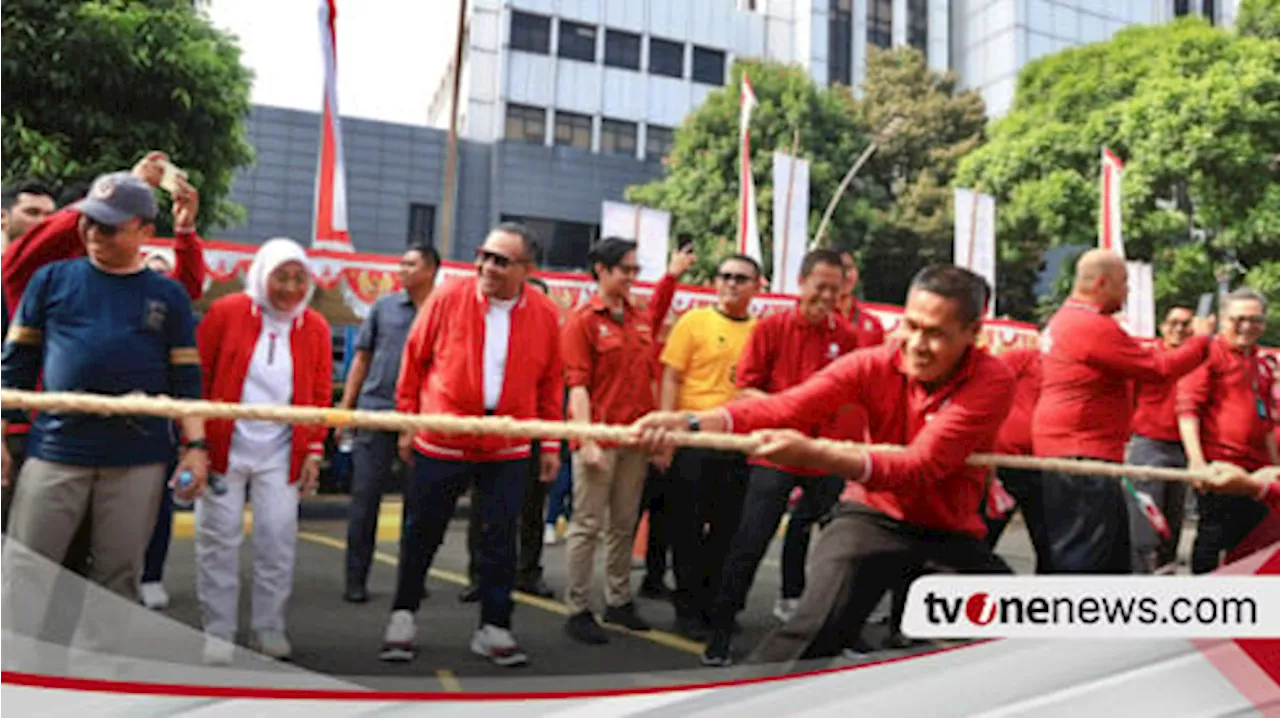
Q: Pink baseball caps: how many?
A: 0